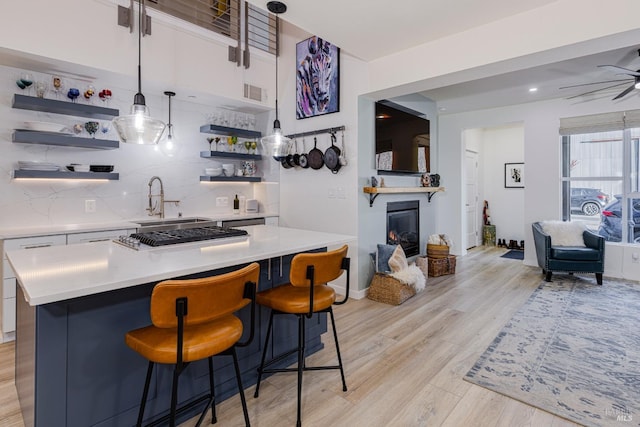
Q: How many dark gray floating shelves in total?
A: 6